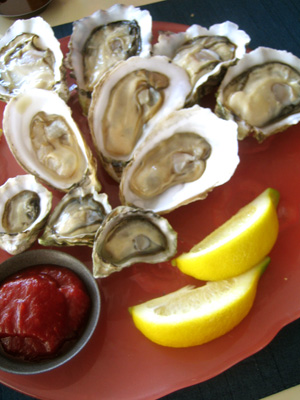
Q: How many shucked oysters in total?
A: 10